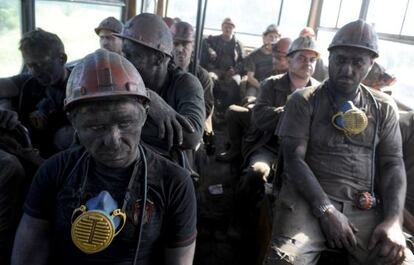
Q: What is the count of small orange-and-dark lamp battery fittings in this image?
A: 1